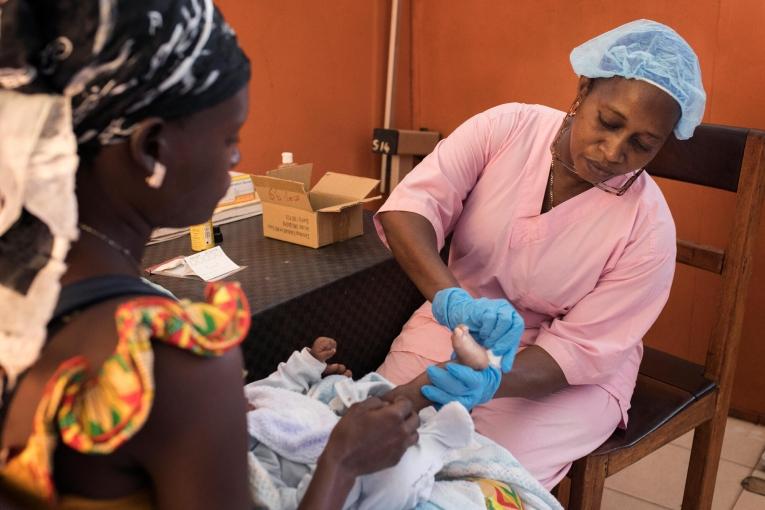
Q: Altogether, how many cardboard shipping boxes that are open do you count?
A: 1